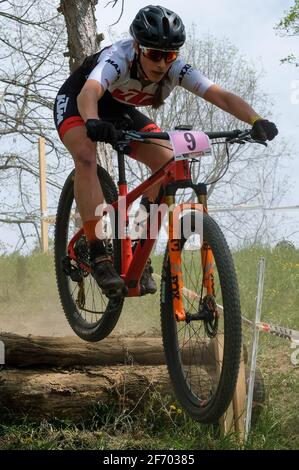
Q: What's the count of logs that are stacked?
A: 2